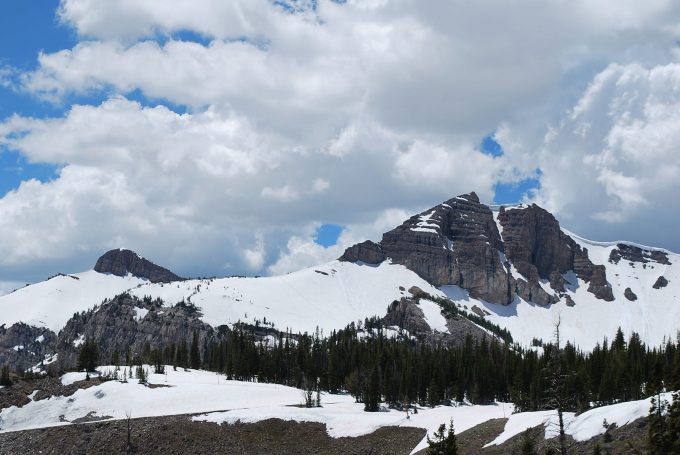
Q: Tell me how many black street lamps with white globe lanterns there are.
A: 0